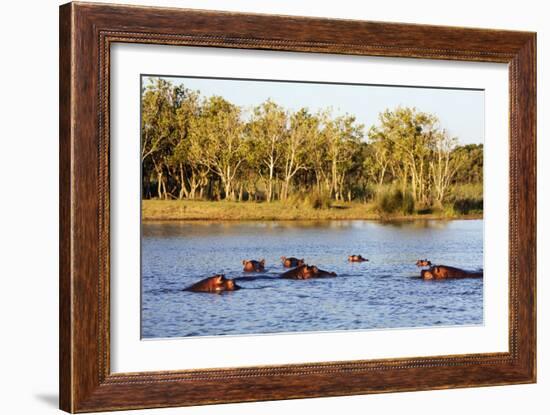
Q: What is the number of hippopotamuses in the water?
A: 7